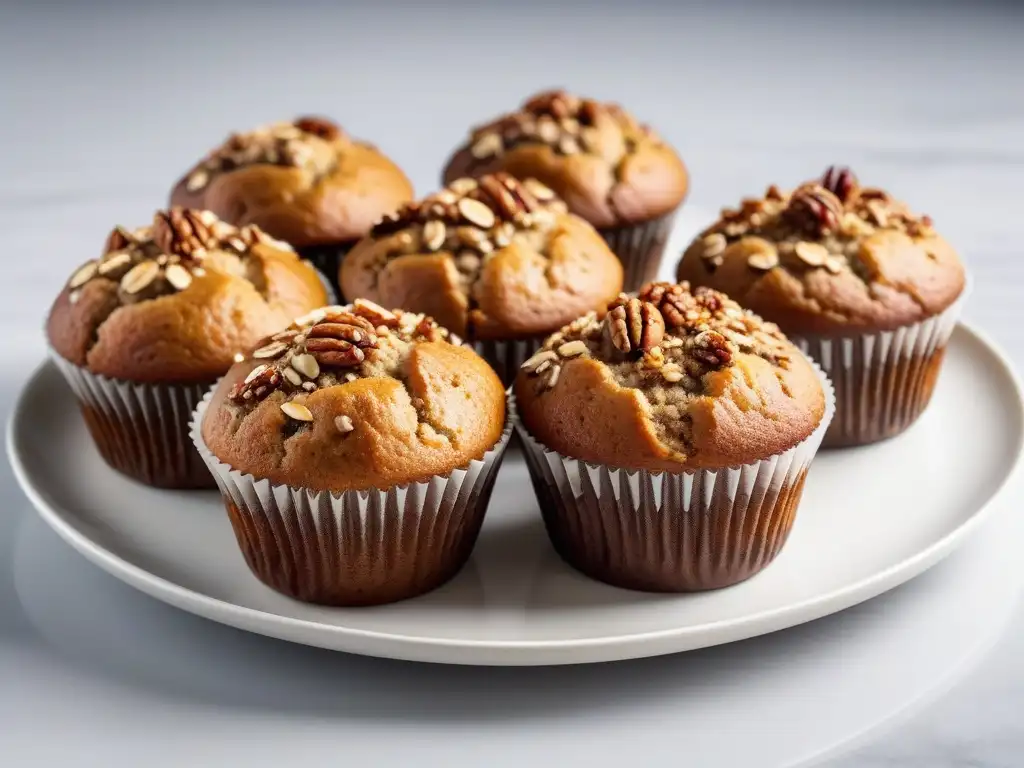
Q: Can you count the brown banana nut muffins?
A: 7